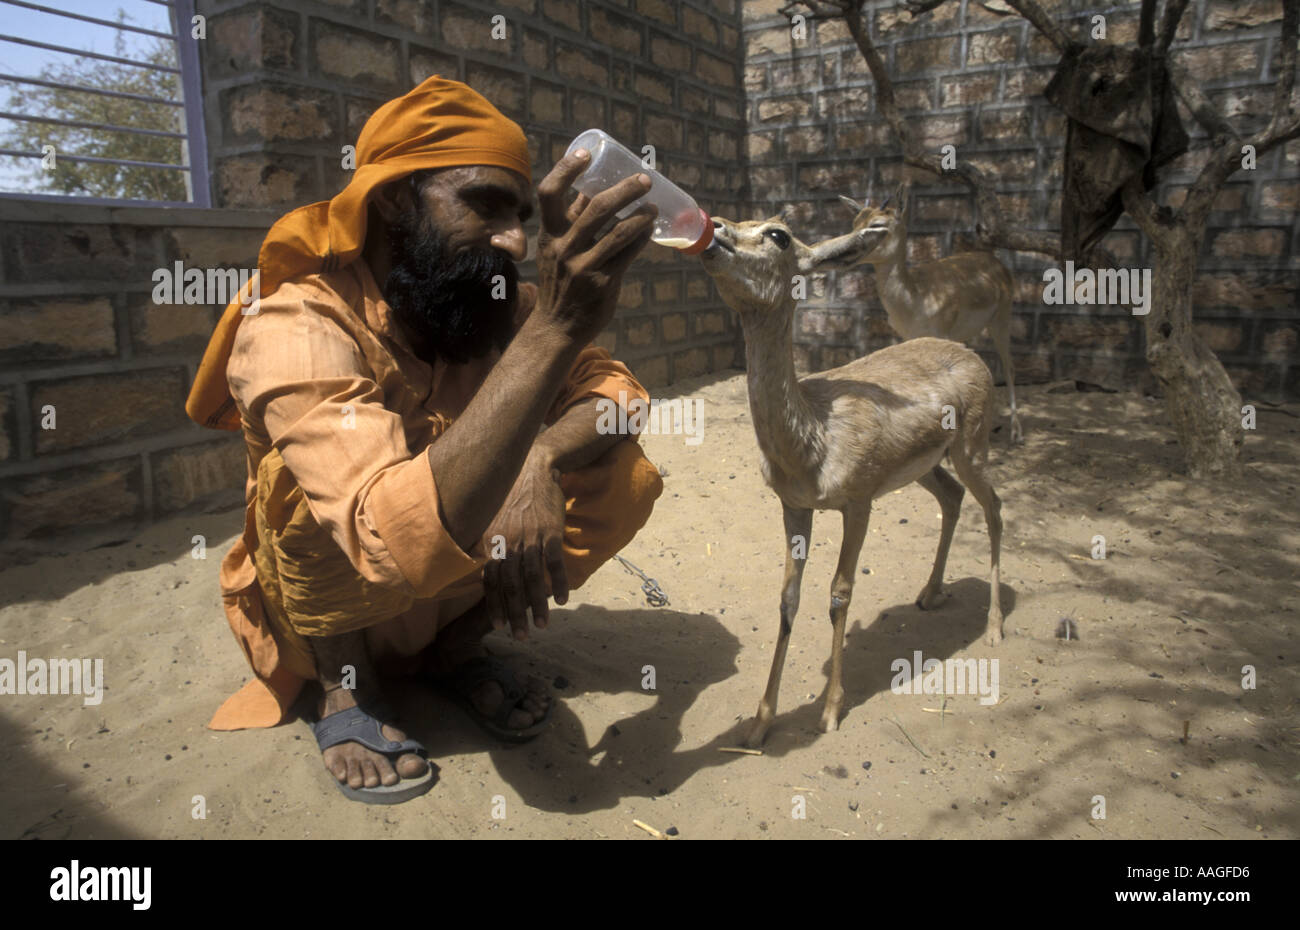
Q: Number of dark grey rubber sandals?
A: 2